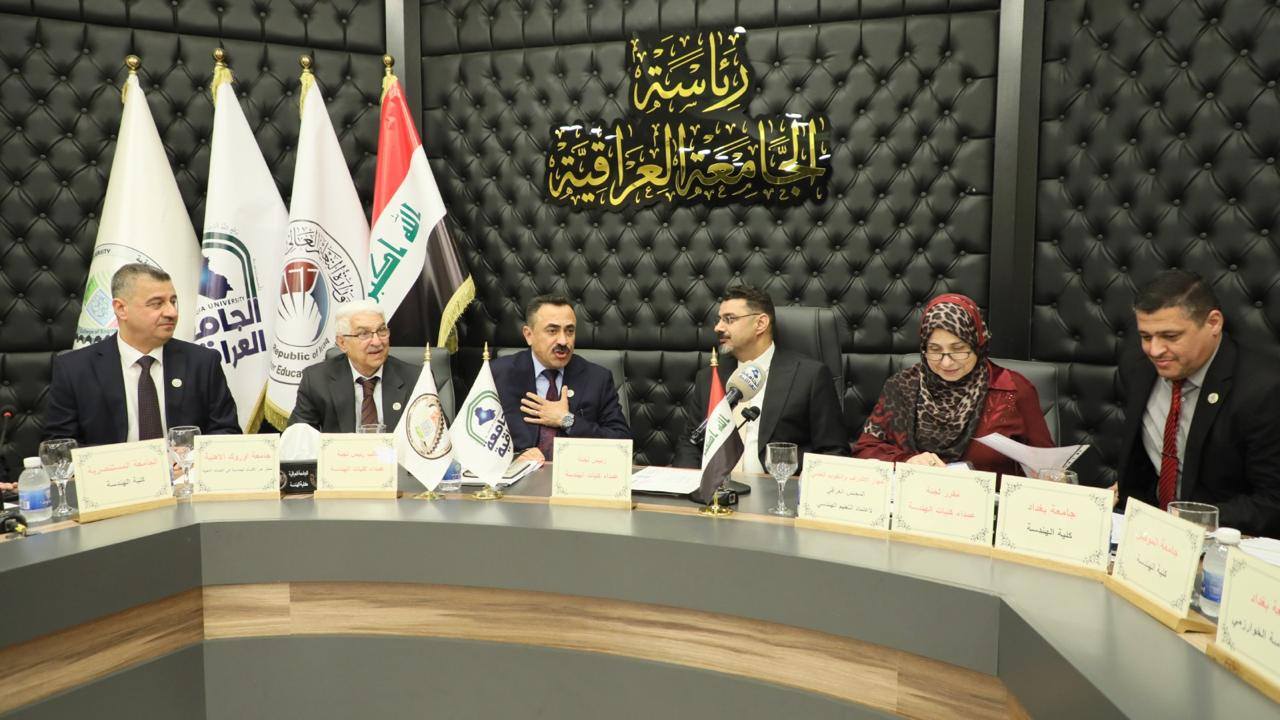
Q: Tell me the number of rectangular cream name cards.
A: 9